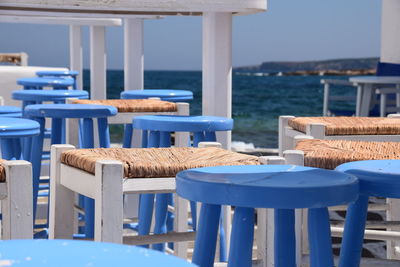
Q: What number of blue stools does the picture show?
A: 11